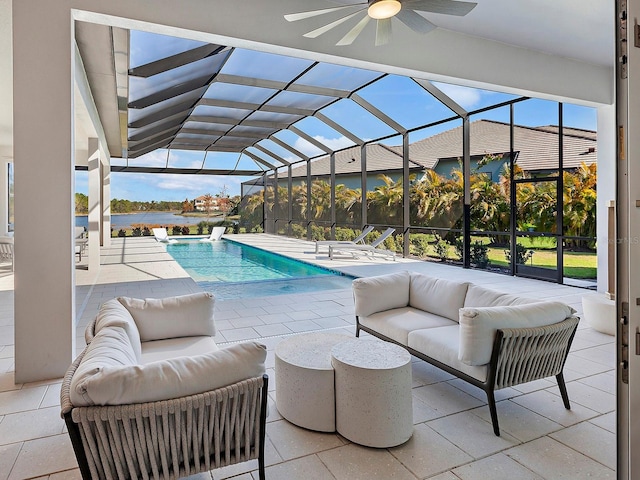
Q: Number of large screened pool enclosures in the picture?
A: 1